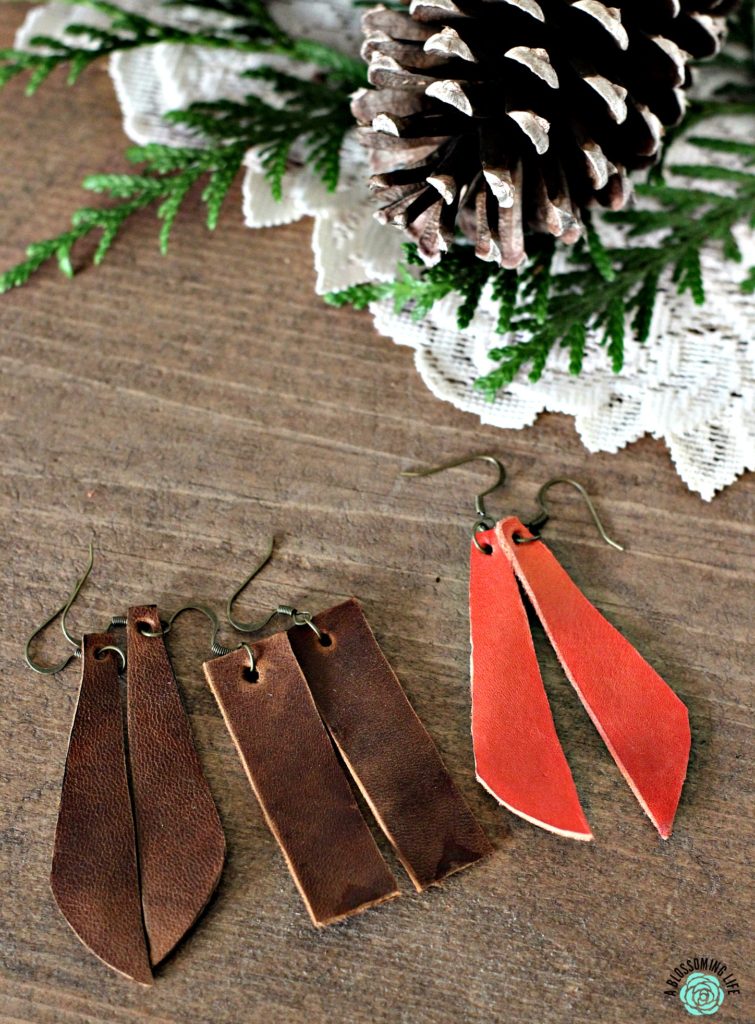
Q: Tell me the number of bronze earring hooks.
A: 6